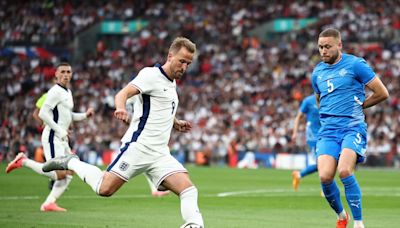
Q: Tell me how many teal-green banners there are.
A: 2